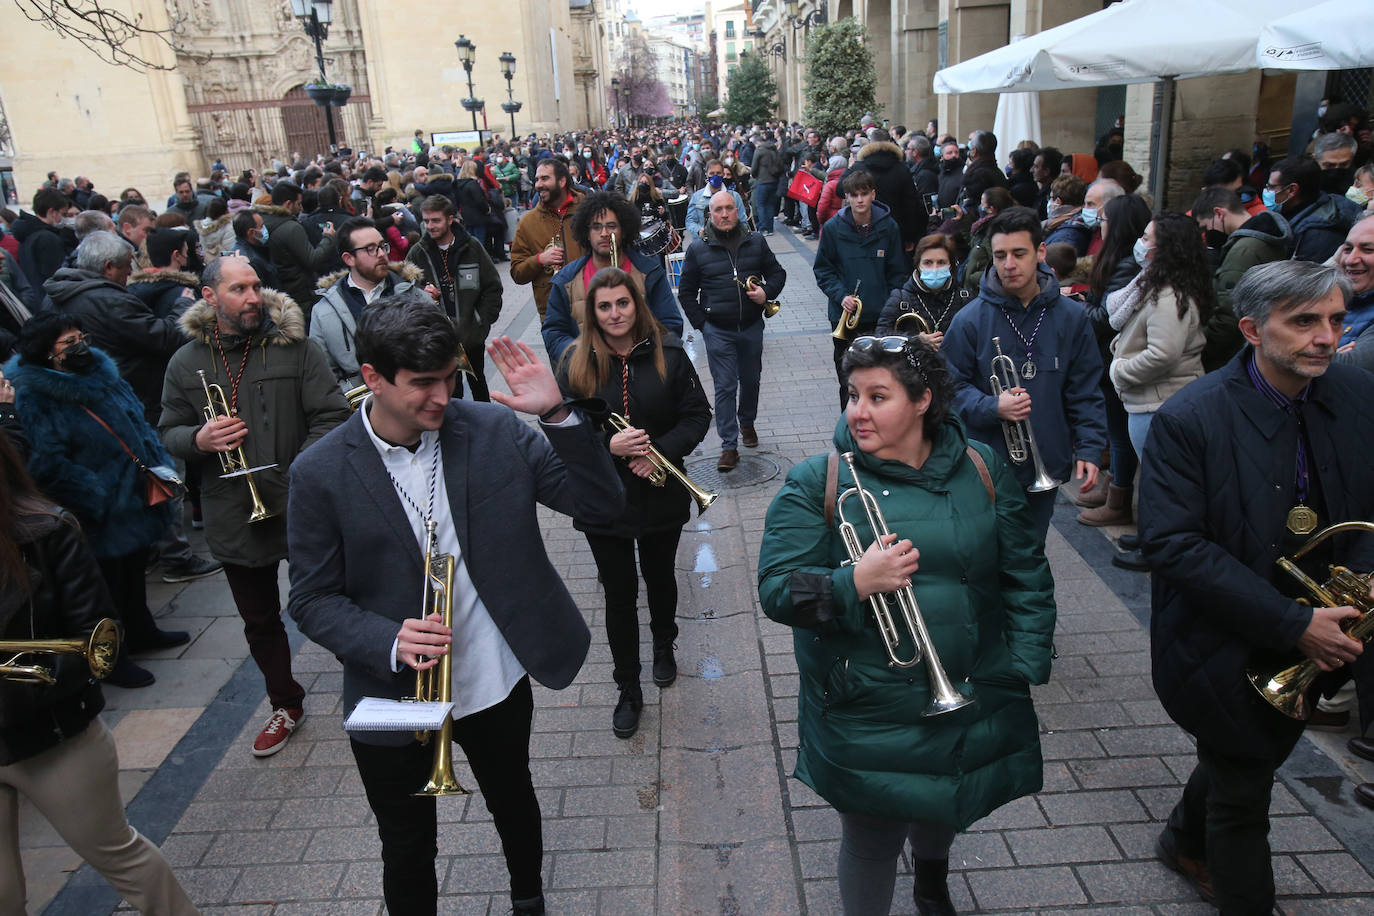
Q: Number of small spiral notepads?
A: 1